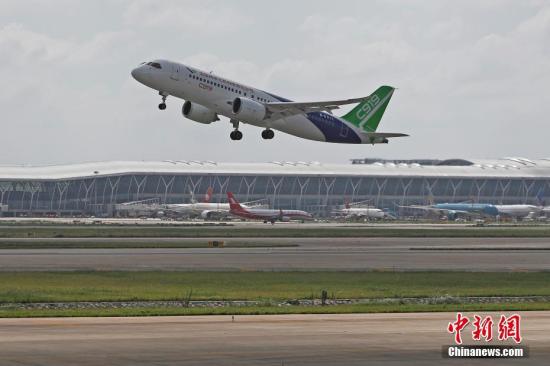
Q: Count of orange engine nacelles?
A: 0